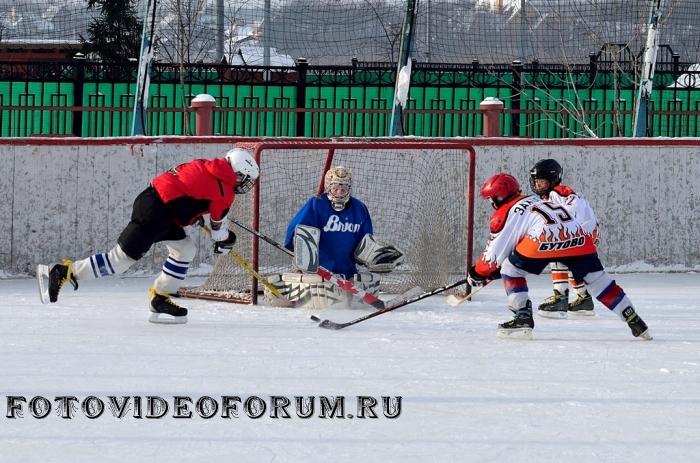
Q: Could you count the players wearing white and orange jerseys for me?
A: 2